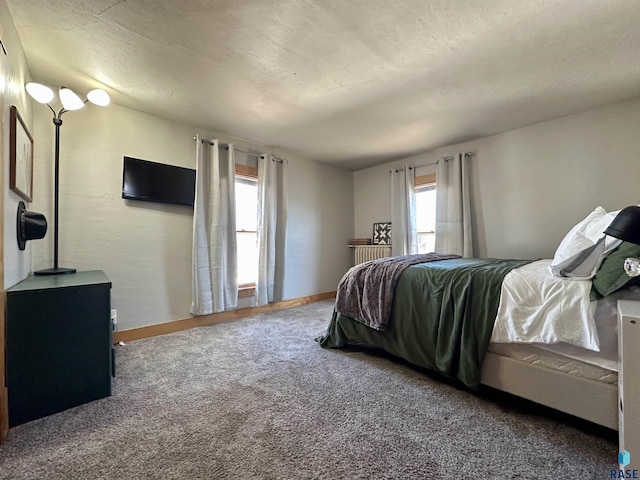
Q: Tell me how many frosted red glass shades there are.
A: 0